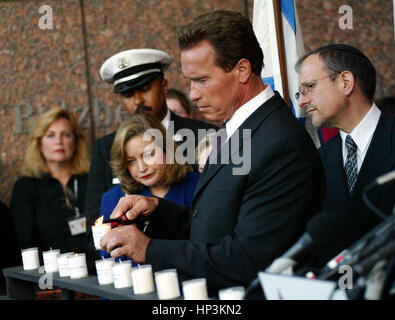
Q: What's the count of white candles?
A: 11